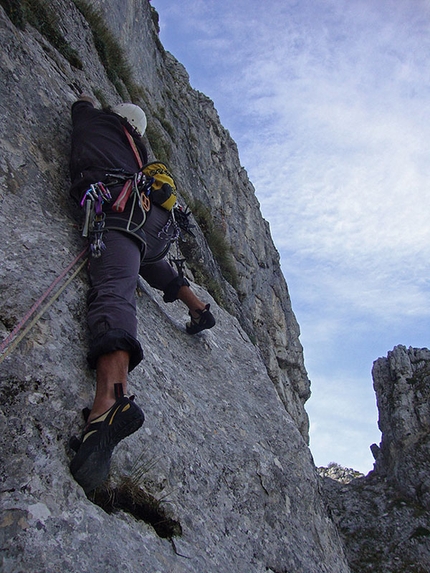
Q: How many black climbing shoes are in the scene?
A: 2